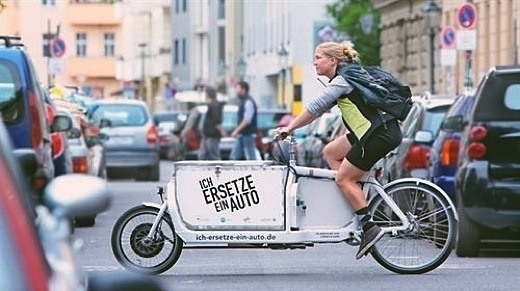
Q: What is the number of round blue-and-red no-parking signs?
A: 3